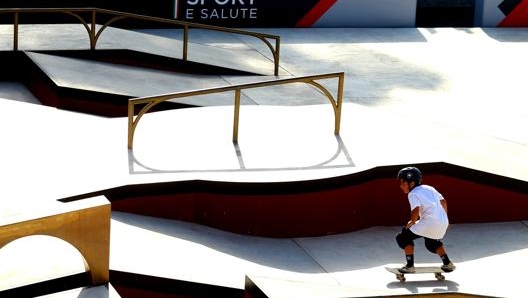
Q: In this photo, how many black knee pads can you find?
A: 2